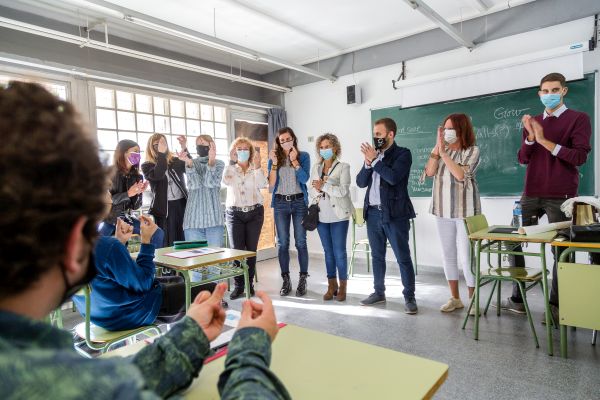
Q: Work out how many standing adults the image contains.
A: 9